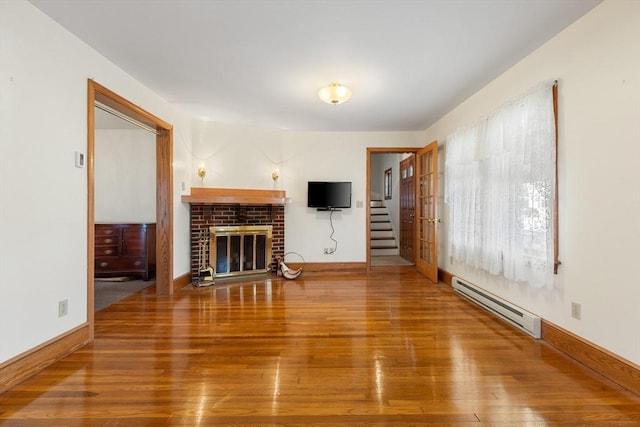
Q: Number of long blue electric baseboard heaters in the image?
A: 0